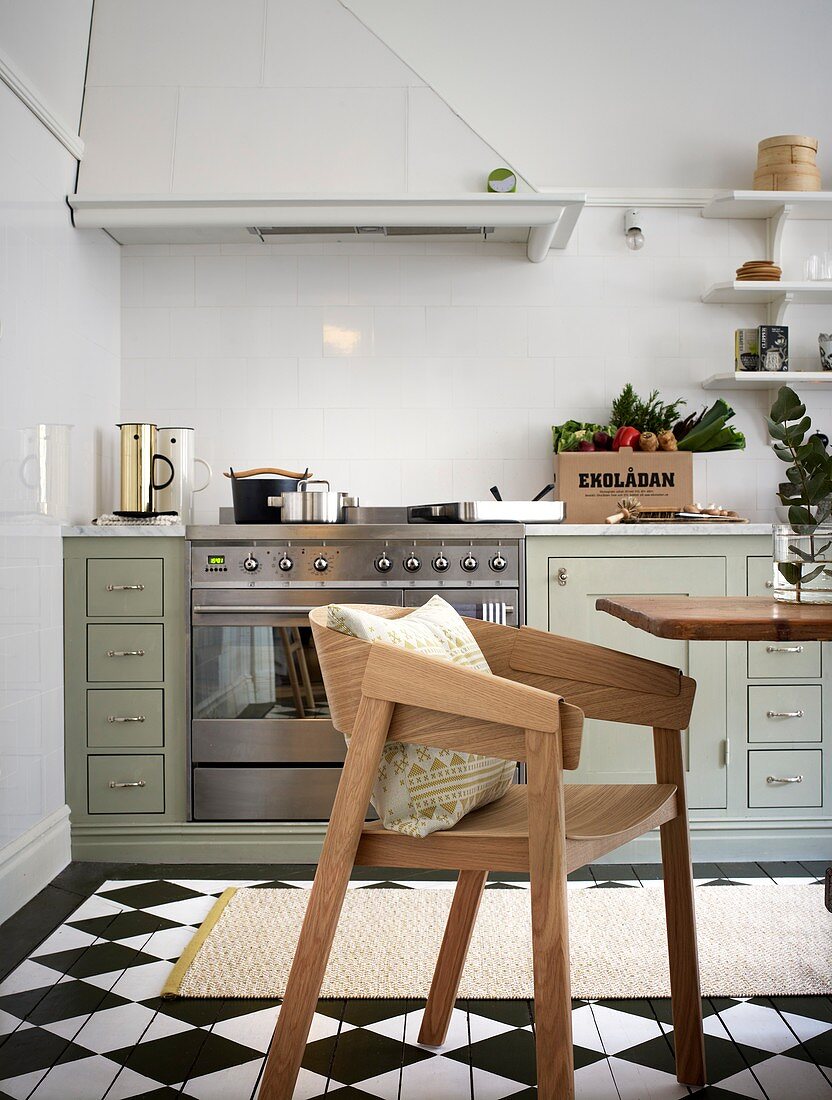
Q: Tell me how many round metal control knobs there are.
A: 8